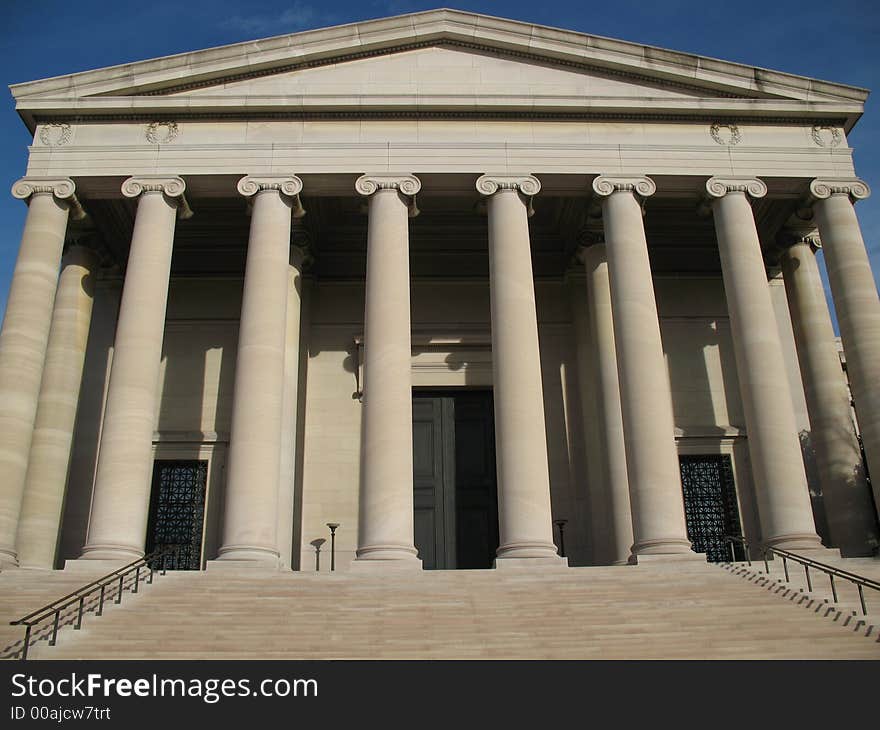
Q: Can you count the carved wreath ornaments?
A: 4